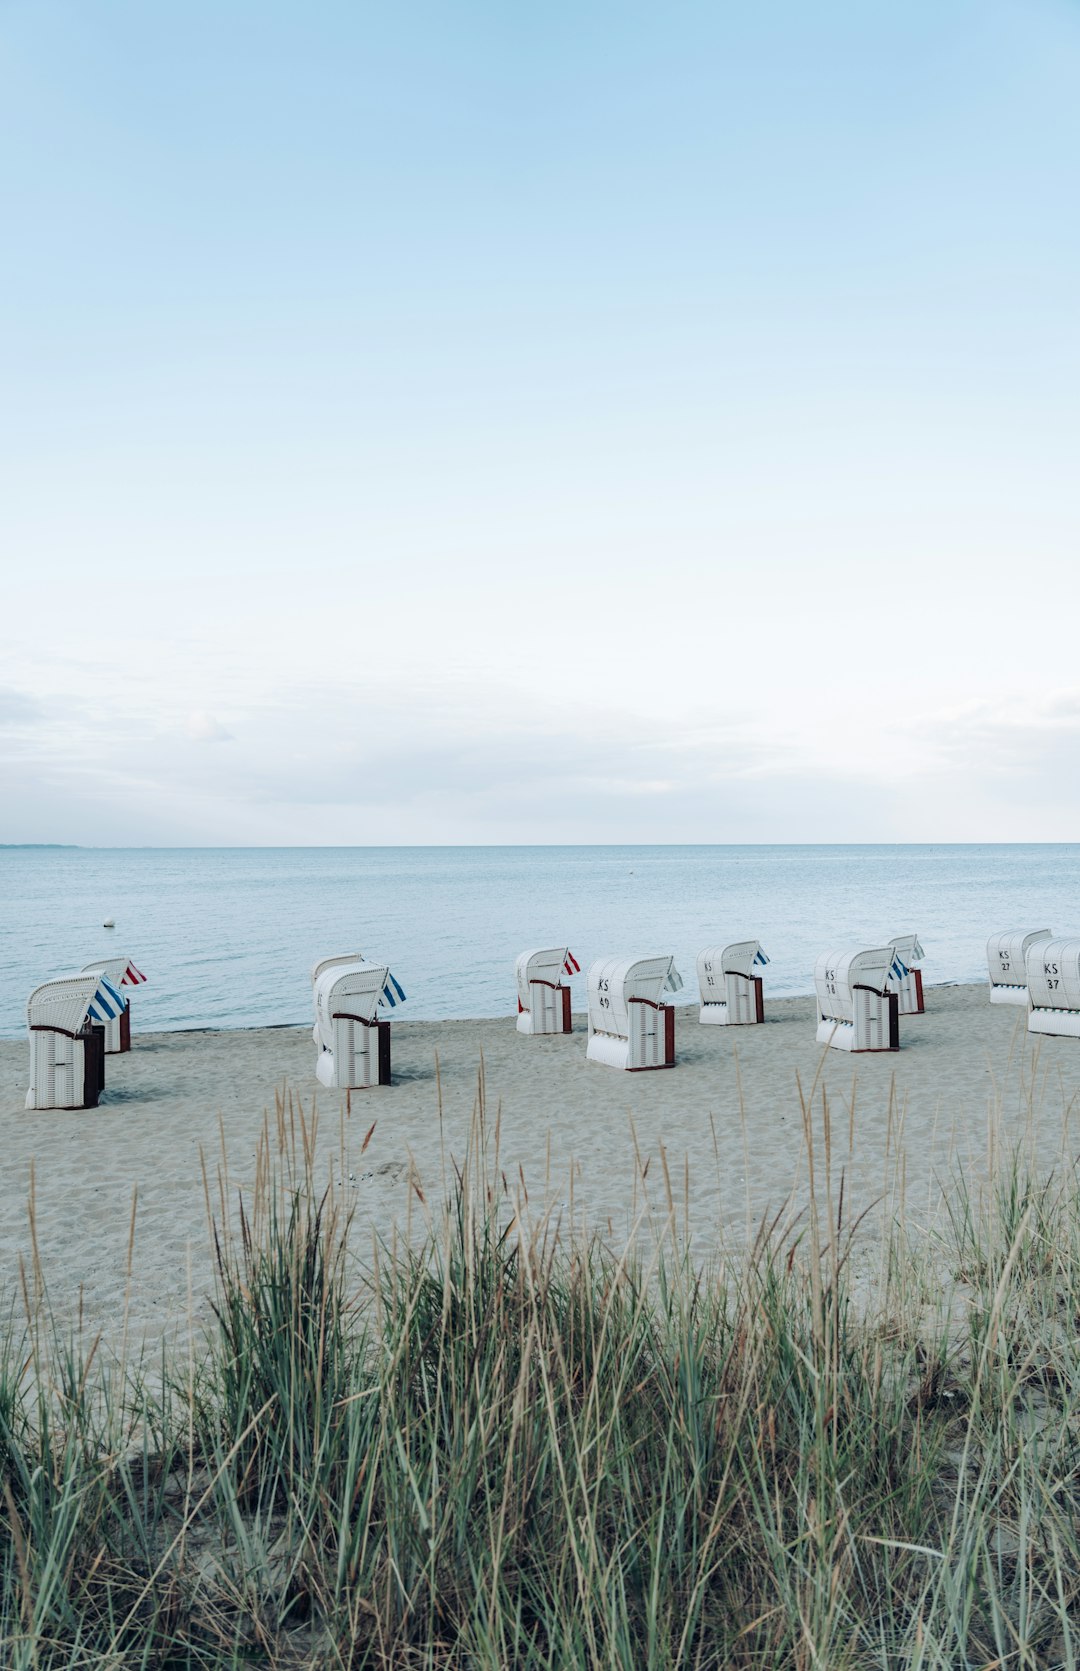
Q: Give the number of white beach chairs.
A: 11